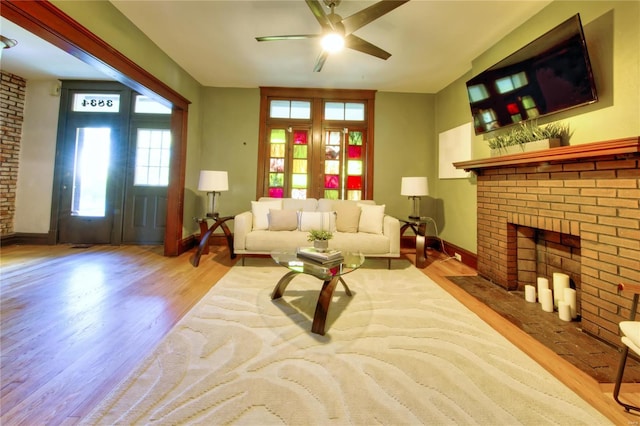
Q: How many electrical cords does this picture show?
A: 1